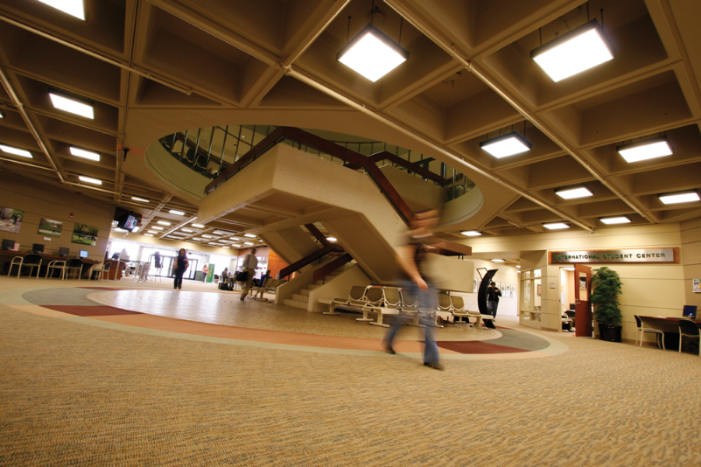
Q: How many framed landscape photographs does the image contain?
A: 3